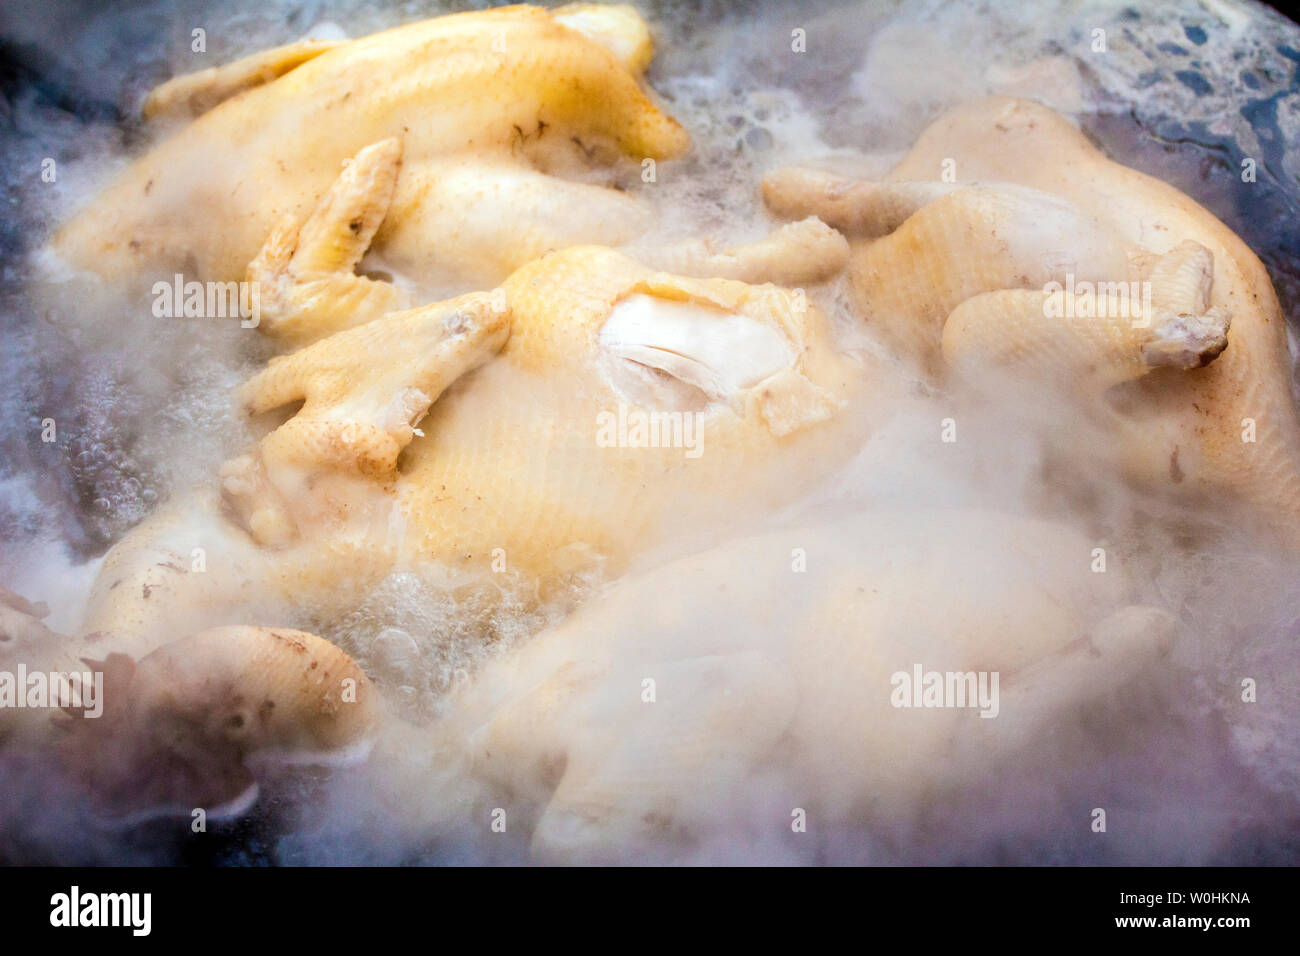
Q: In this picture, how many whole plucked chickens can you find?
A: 4